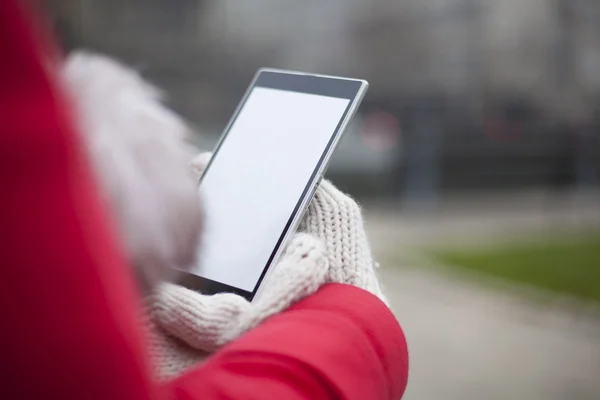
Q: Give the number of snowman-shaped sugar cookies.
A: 0